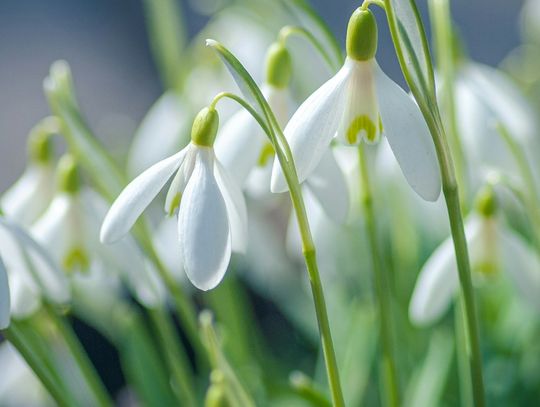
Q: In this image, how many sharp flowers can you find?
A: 2